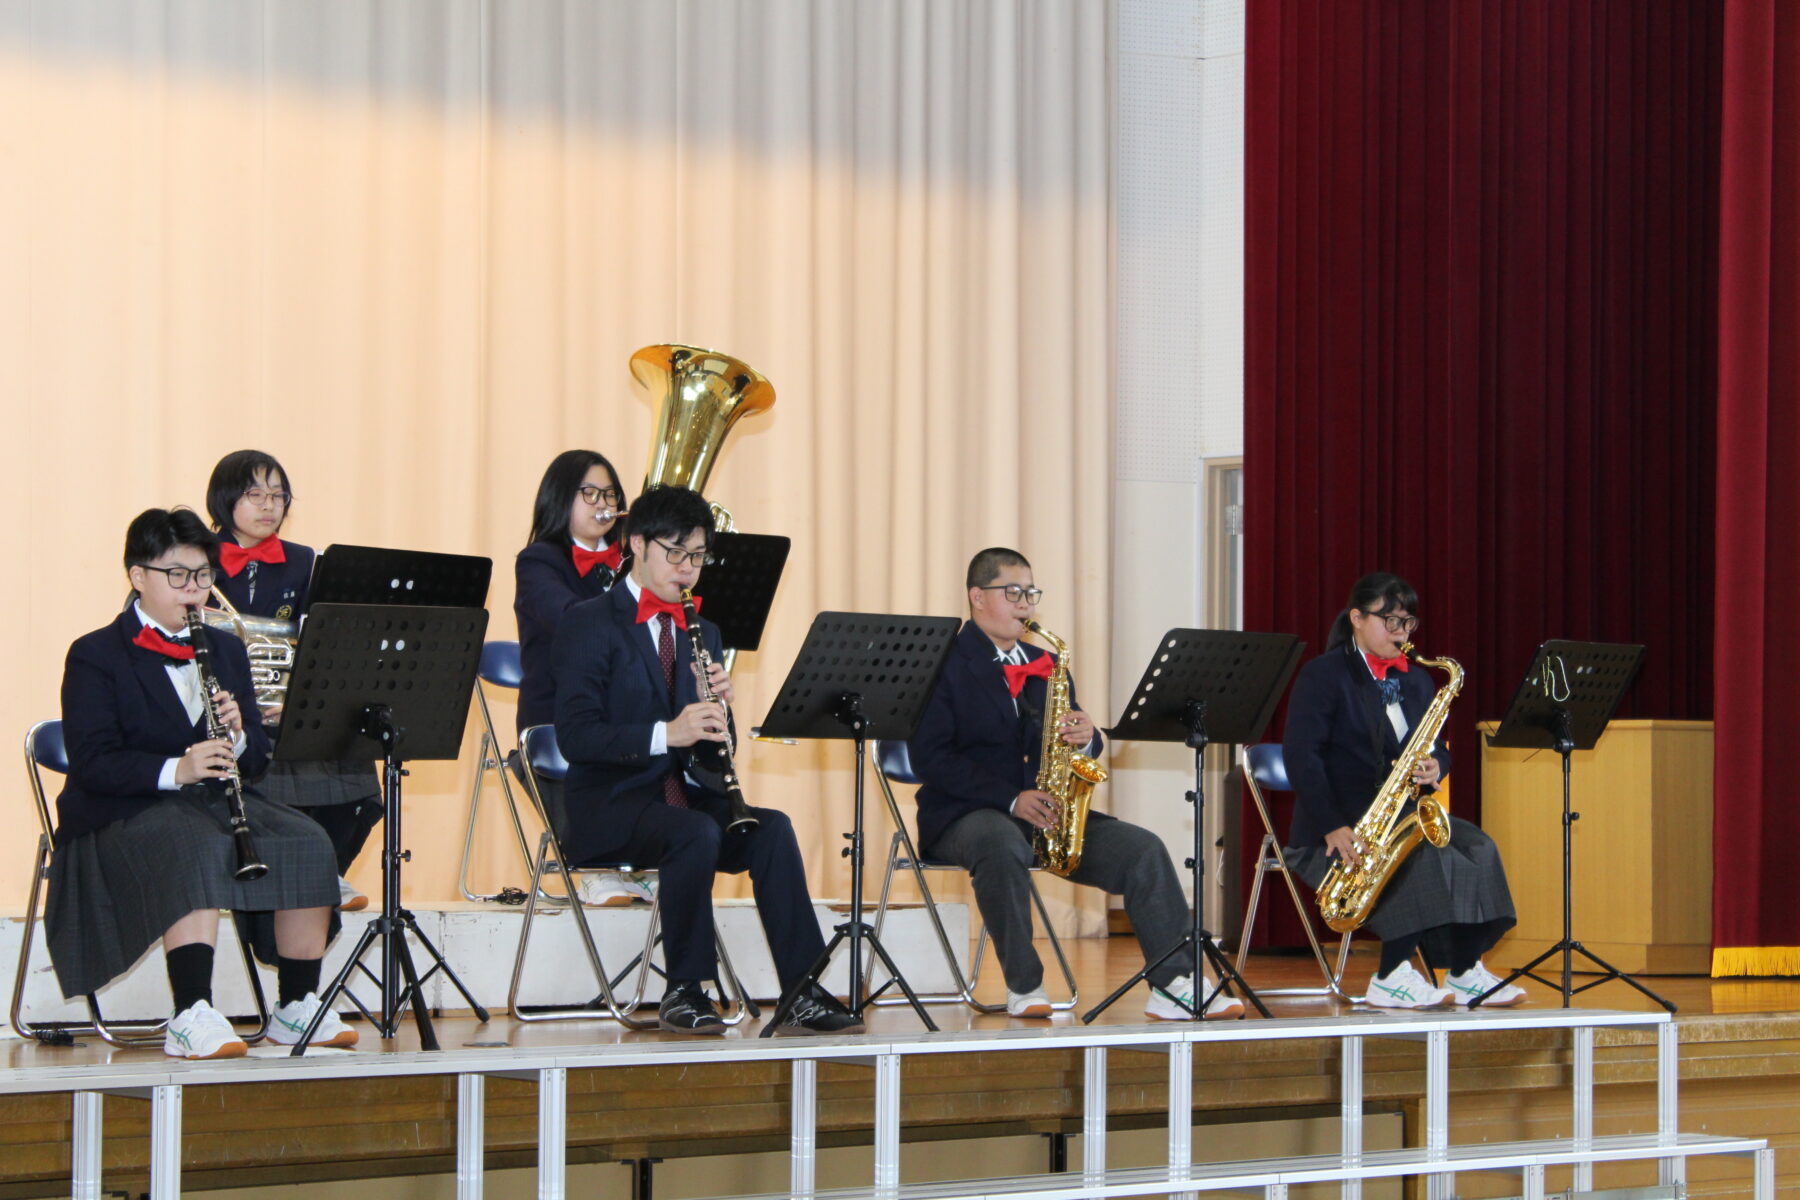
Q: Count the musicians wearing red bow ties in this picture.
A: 6